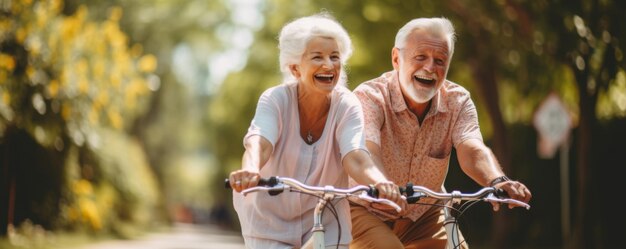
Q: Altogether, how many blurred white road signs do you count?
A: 1